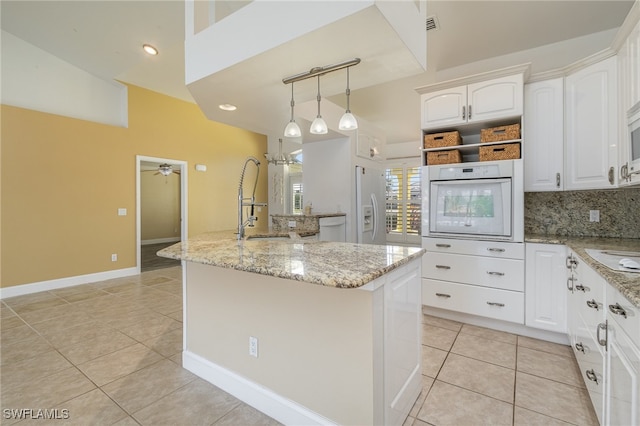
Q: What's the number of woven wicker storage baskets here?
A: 4